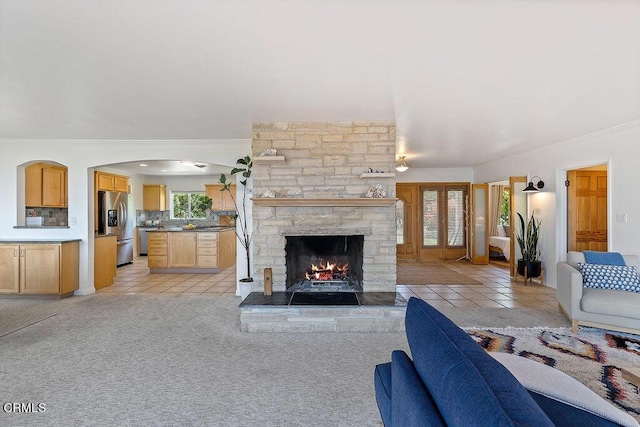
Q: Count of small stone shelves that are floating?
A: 2